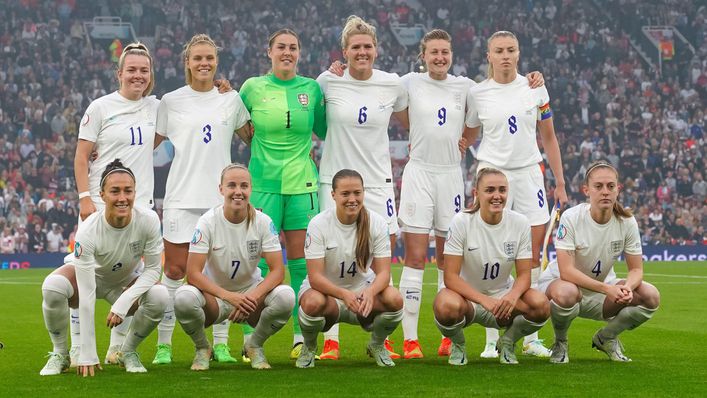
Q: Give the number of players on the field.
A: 11